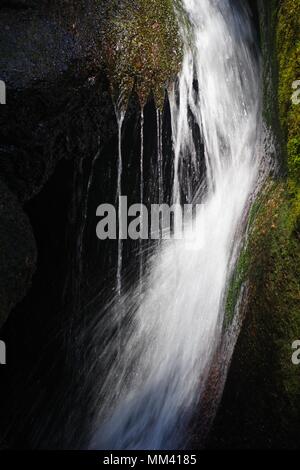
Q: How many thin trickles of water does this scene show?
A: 3